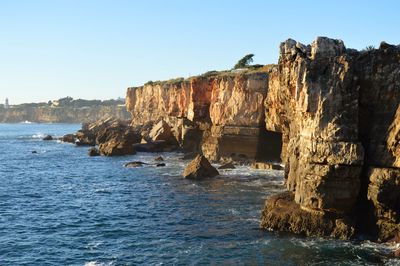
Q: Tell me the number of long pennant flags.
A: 0